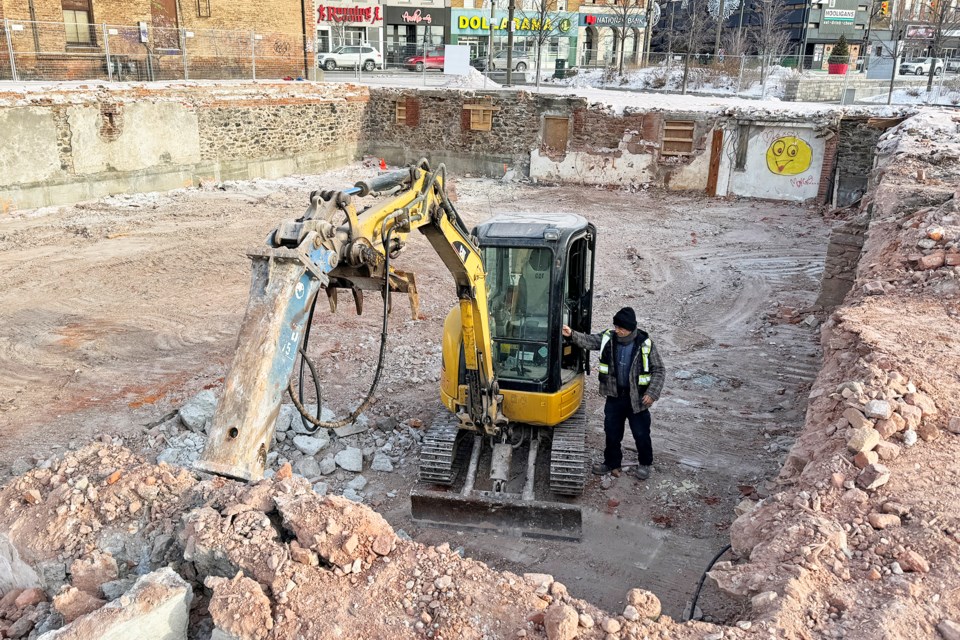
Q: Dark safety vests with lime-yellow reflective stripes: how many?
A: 1